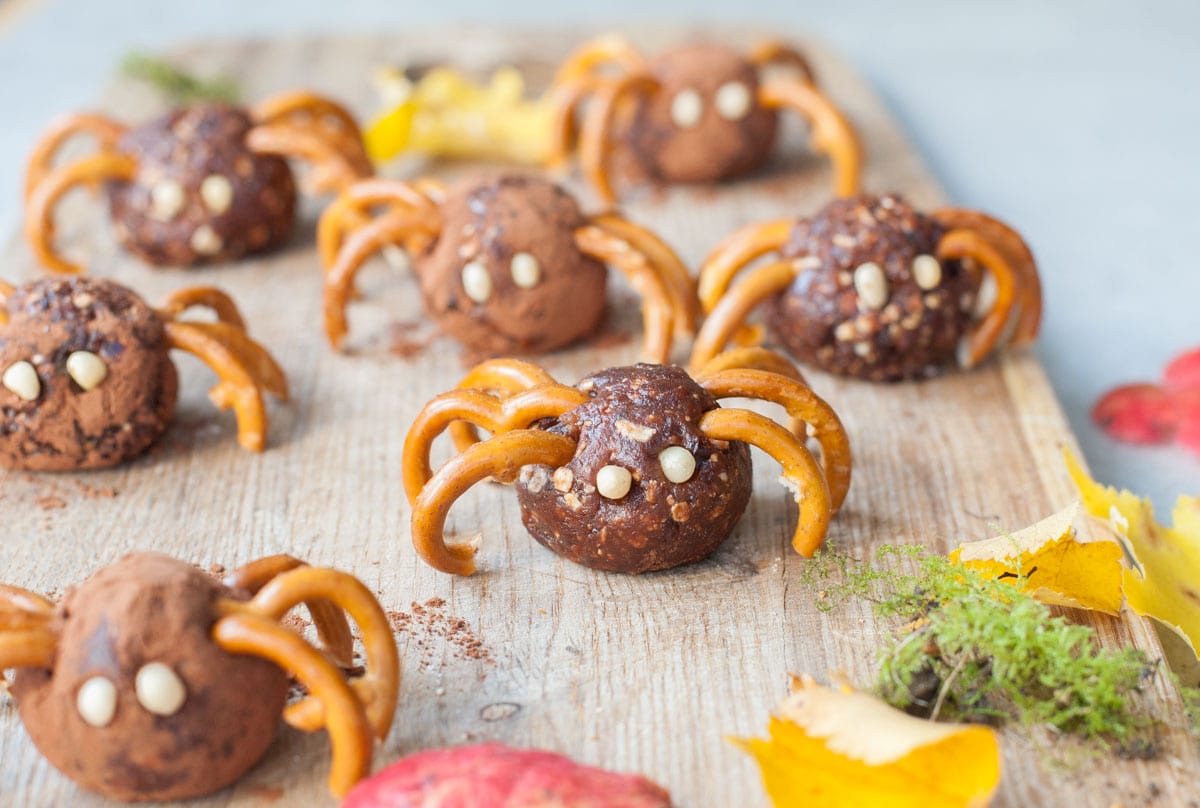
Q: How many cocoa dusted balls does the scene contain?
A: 4